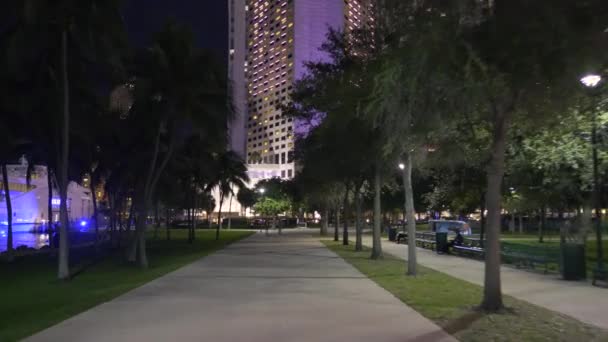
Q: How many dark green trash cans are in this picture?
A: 3